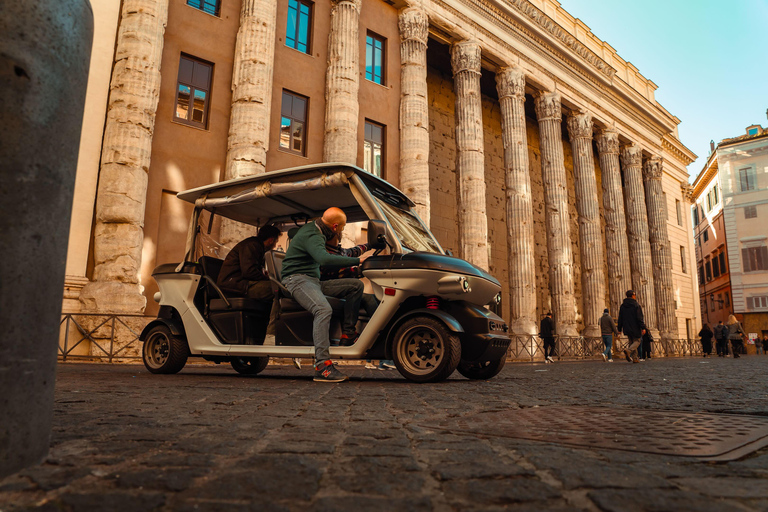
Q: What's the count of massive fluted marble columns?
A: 11